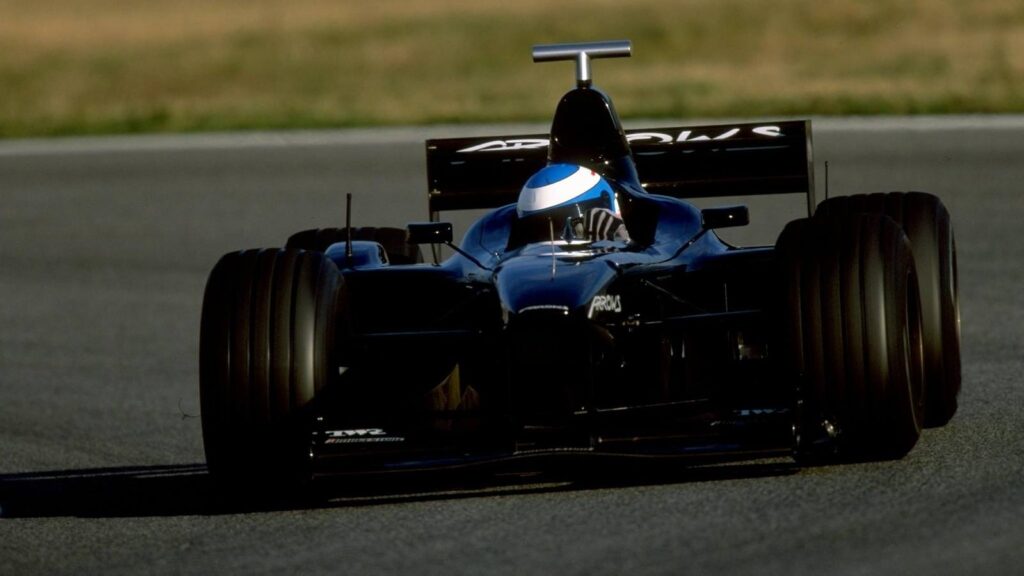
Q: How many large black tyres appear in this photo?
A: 4